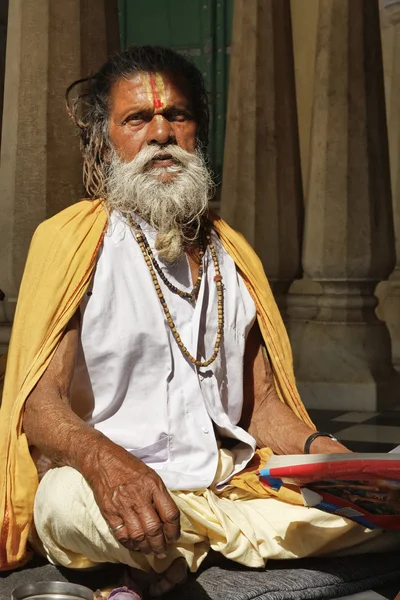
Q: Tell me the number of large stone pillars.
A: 3